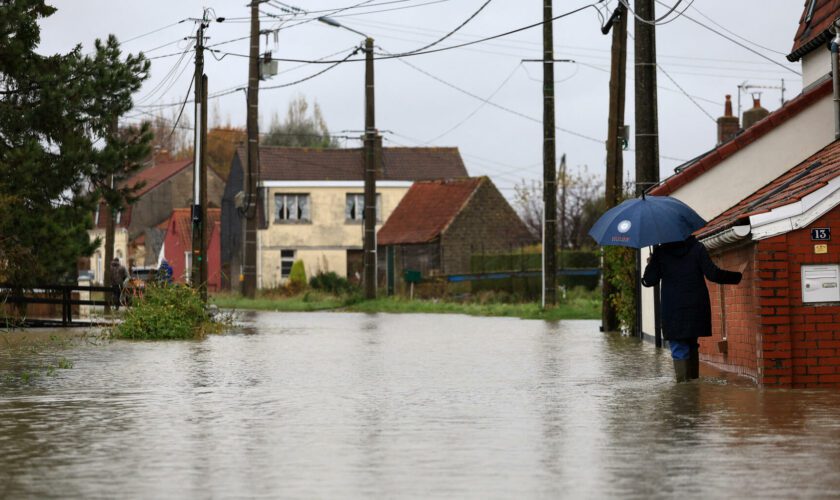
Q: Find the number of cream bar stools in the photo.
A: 0